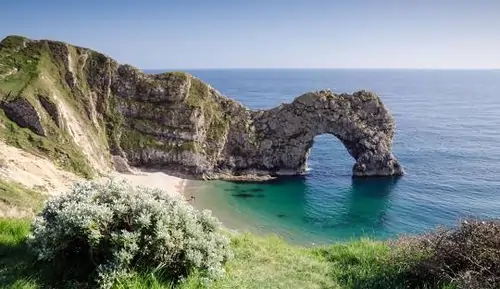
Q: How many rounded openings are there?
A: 1